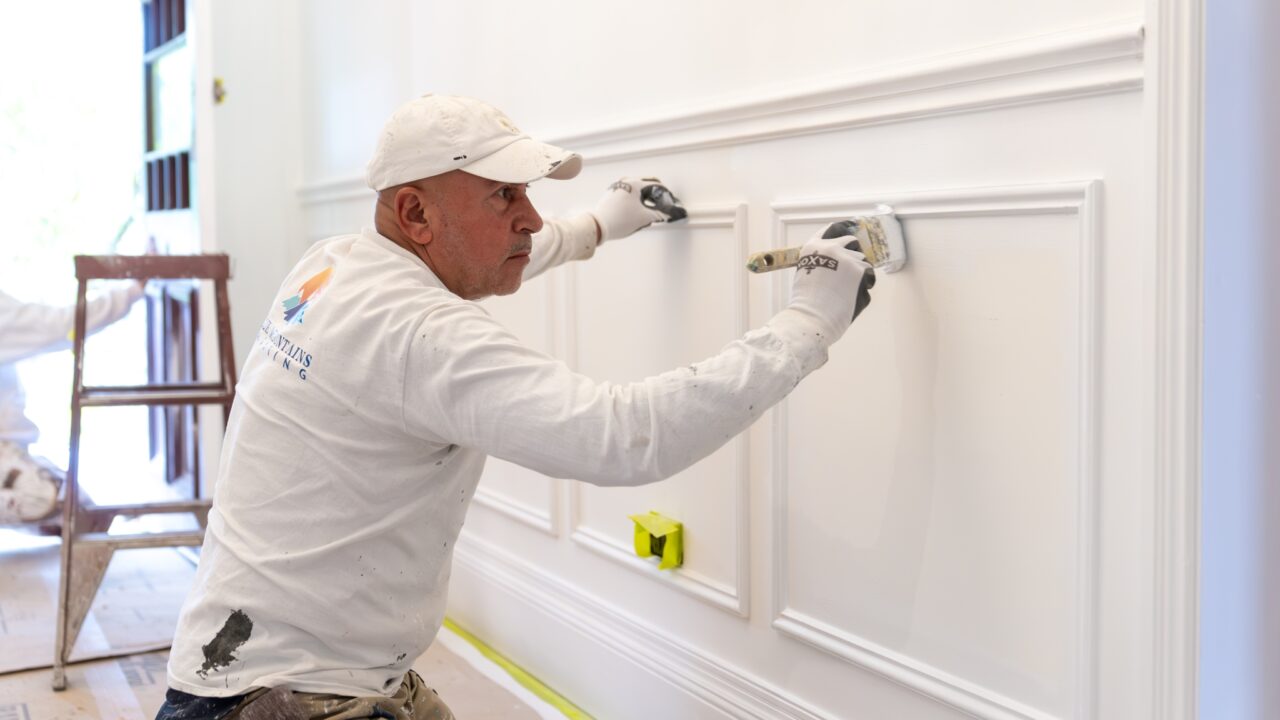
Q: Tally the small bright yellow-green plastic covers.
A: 1